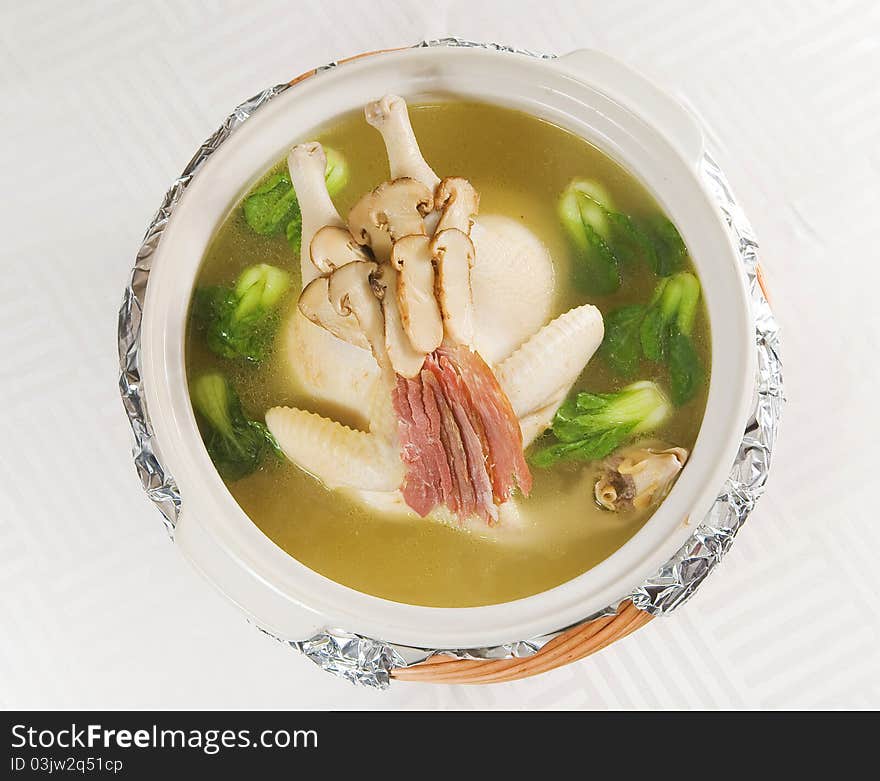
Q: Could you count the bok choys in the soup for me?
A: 6